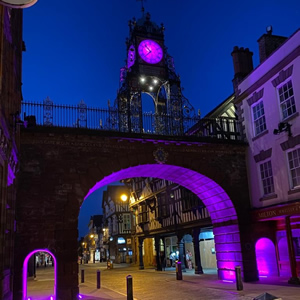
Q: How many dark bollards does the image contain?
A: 5